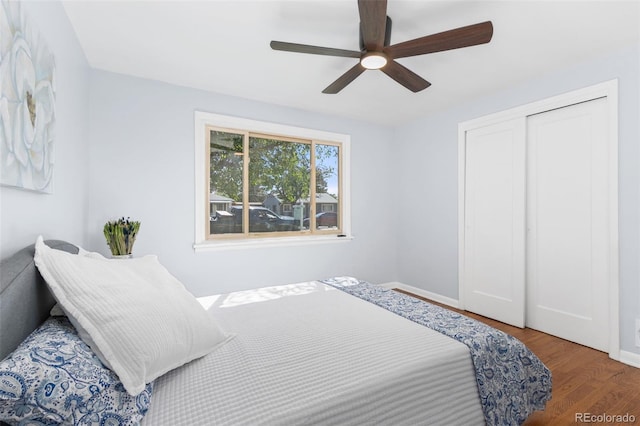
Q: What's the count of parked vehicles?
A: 2